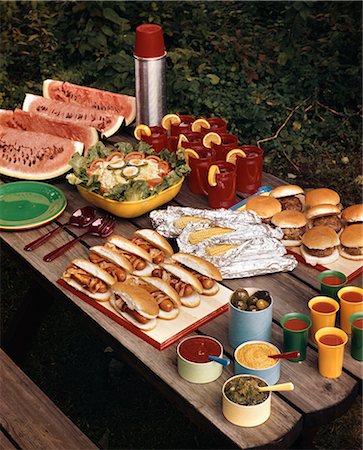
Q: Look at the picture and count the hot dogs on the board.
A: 8